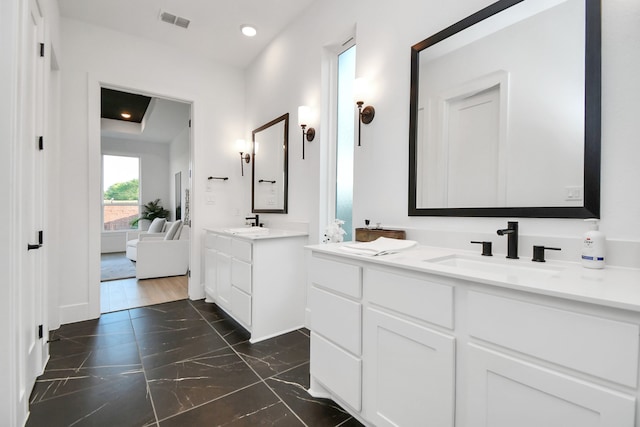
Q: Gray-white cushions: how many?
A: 2